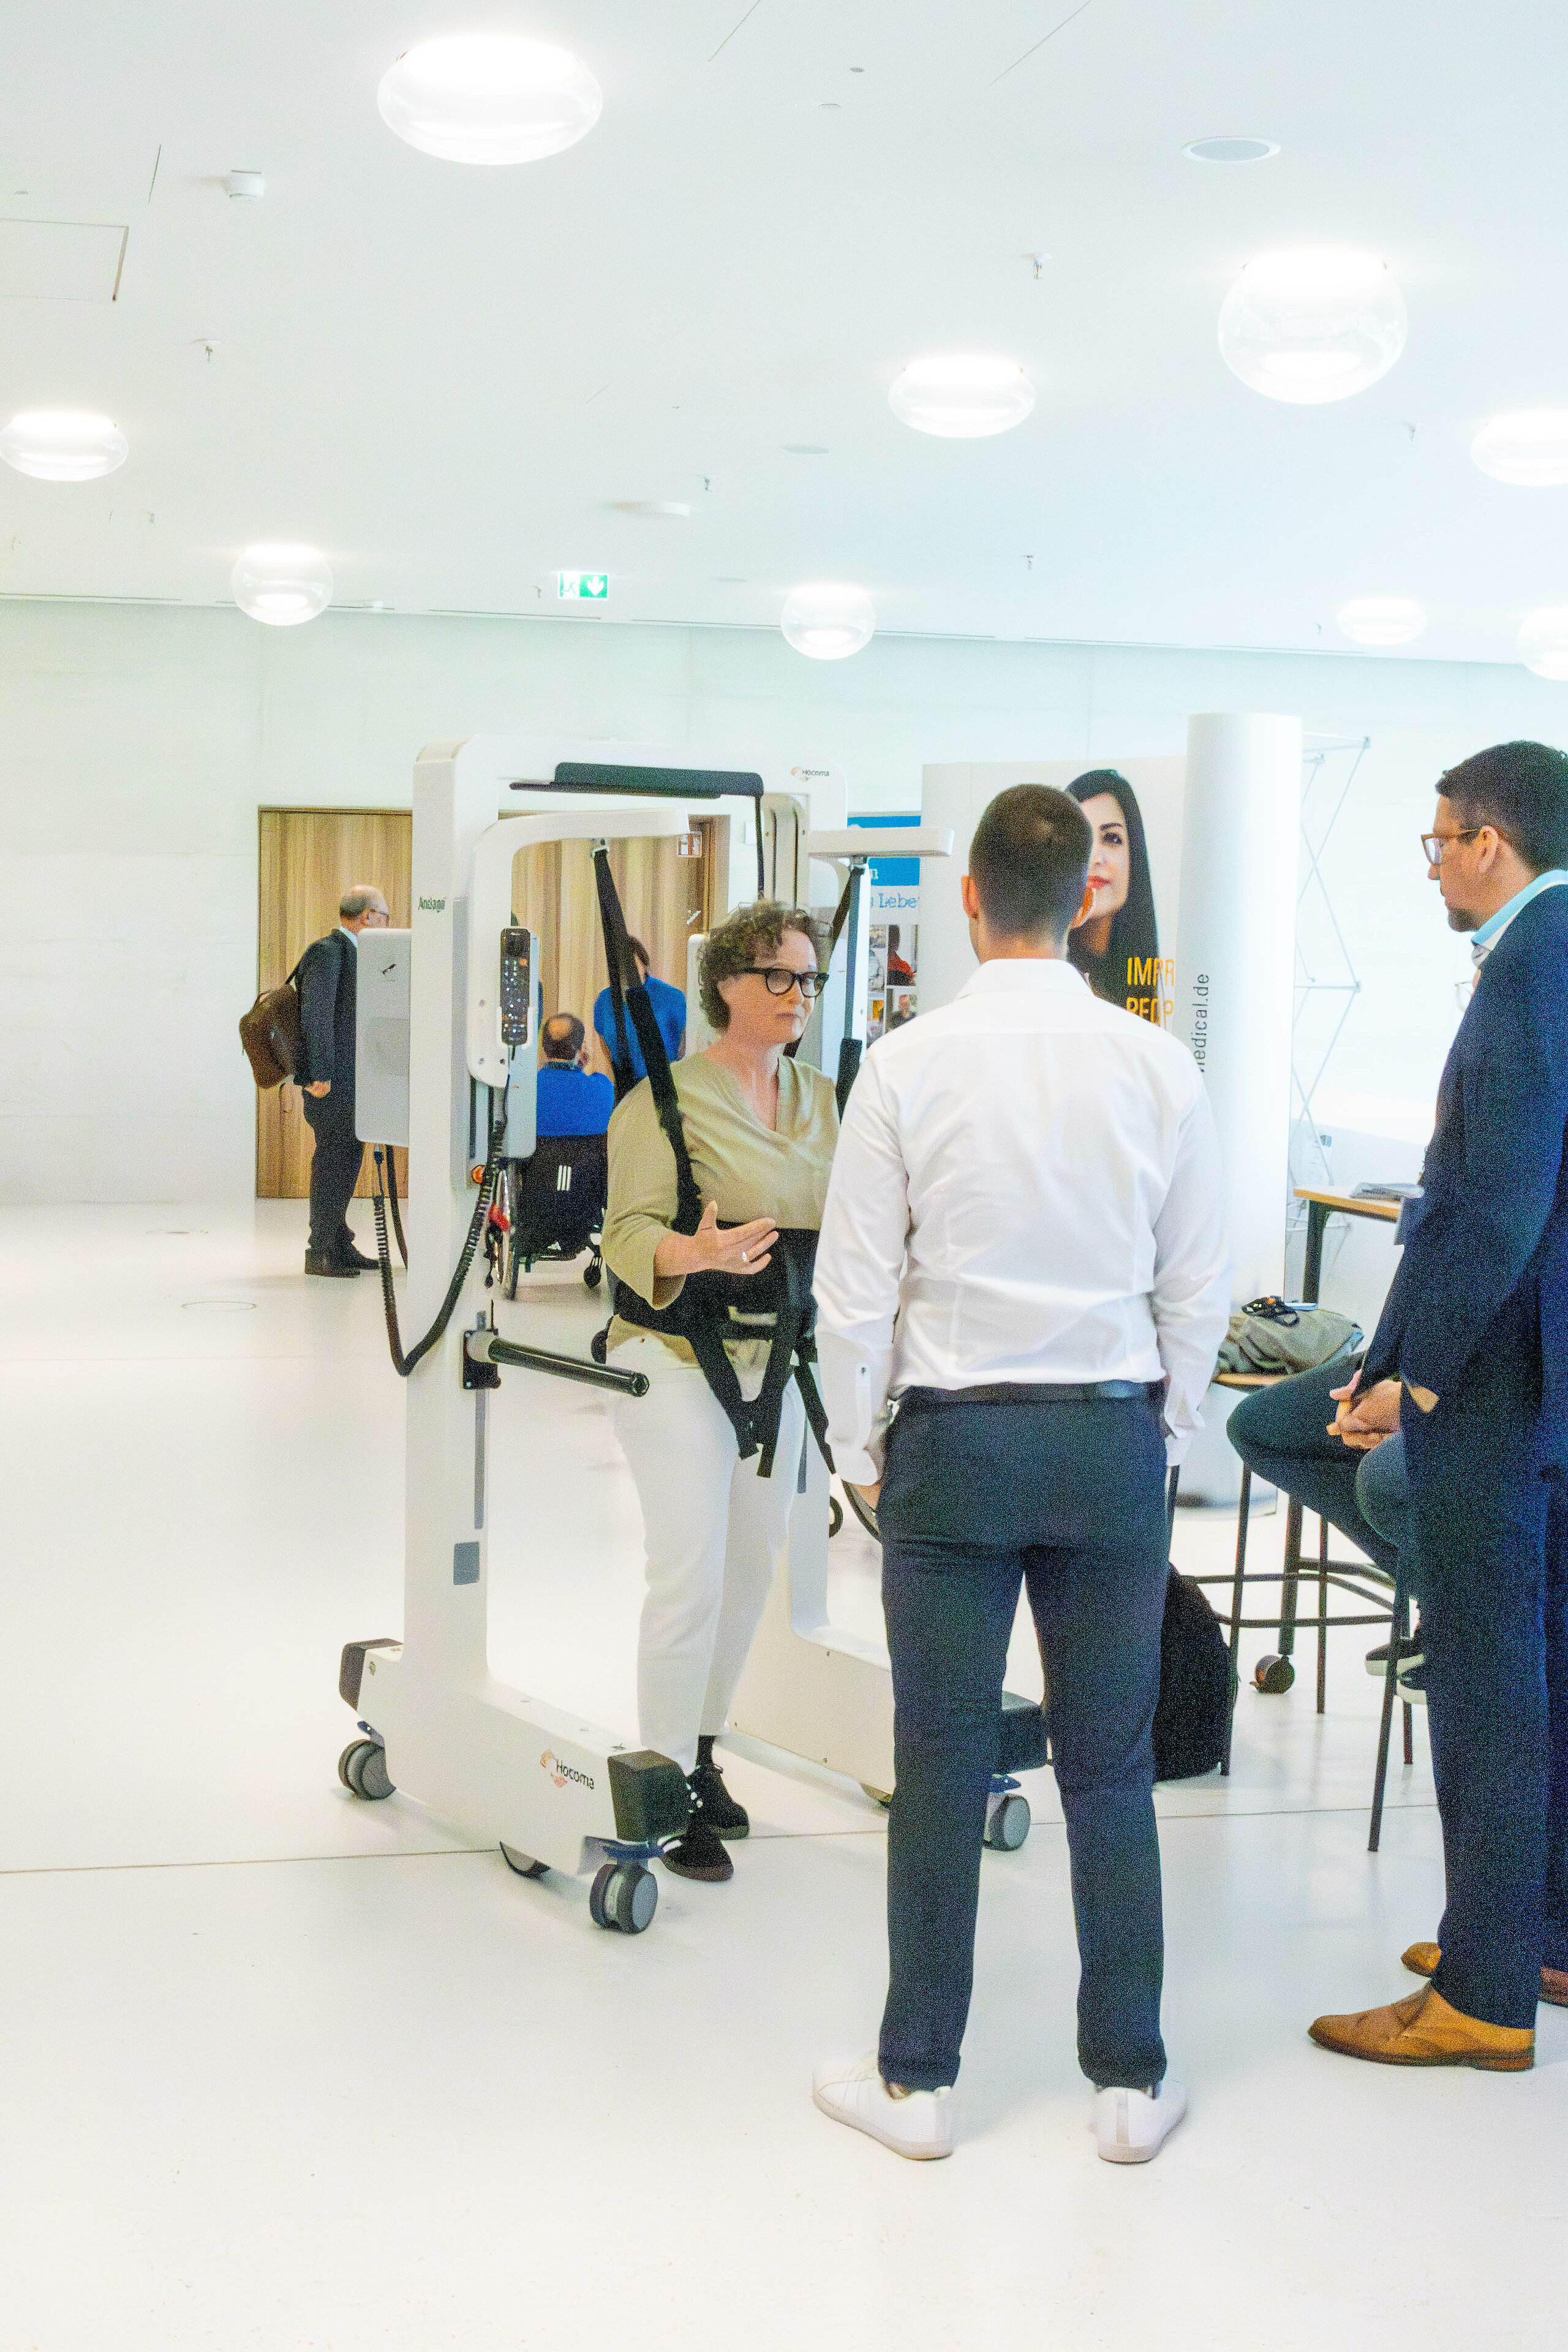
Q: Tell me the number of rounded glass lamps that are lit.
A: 9